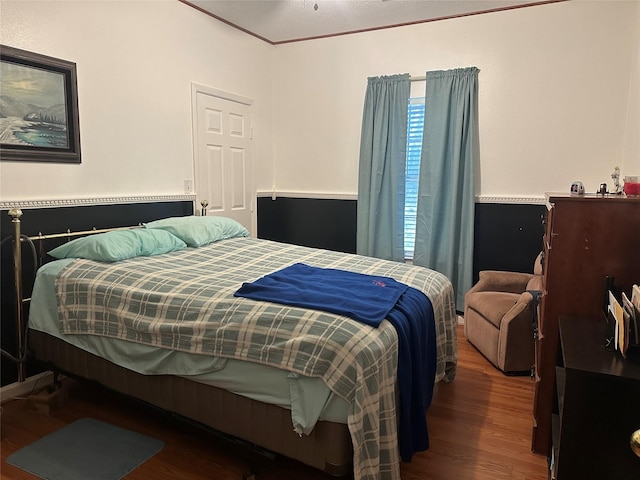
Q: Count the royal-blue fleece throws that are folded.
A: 1